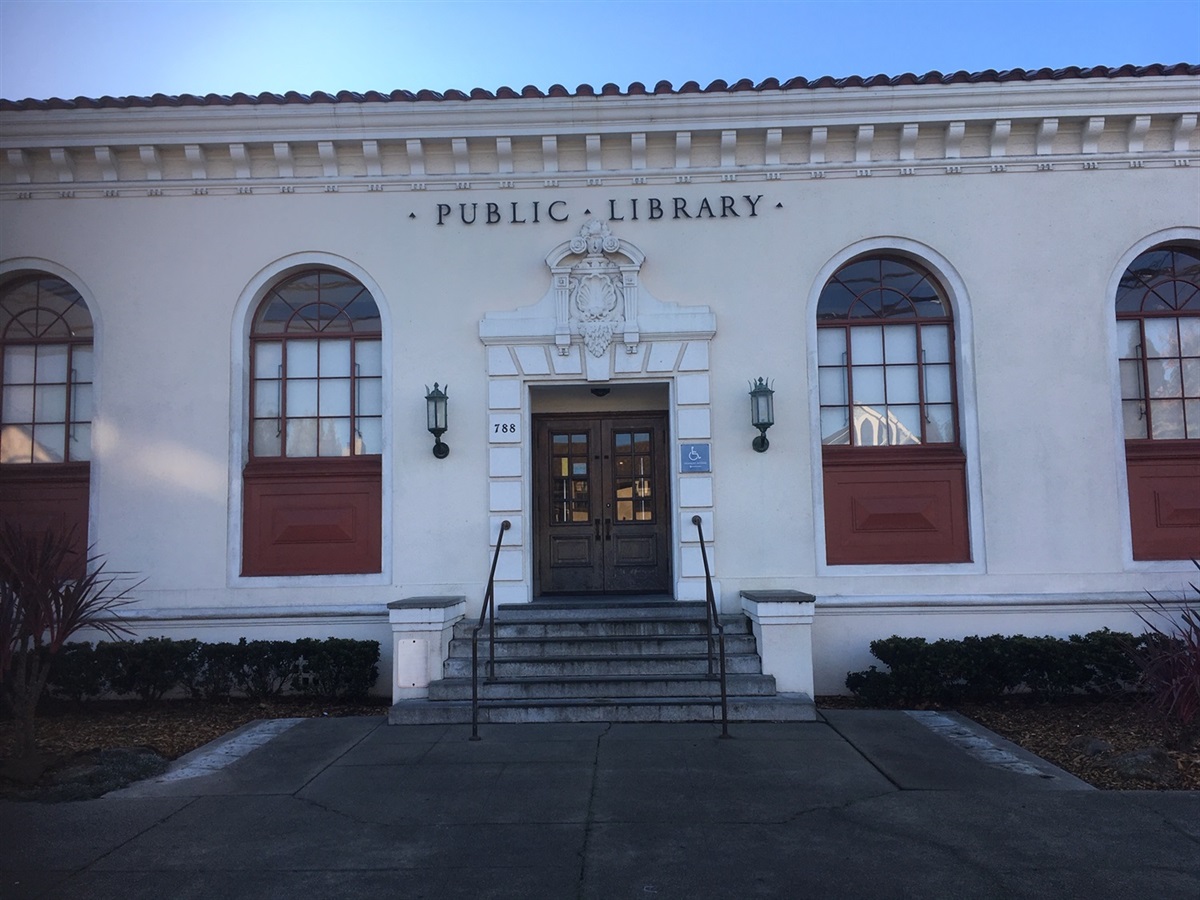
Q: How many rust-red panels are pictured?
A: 4